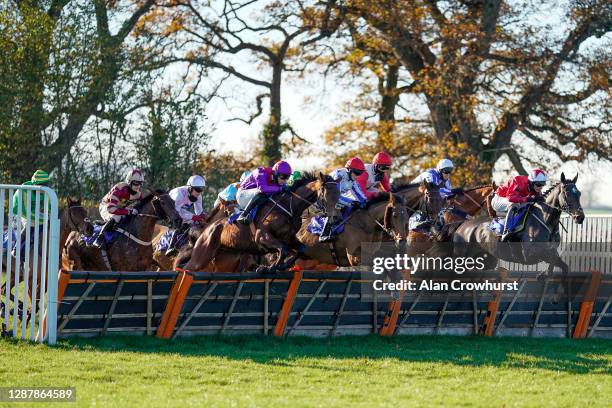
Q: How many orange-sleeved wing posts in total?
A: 6